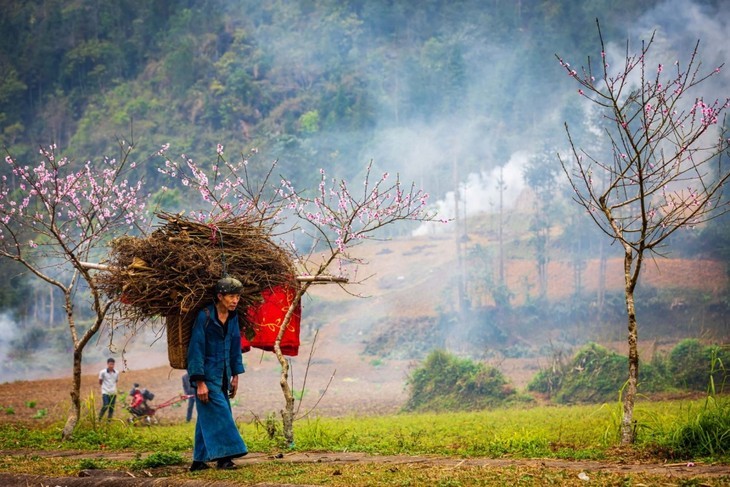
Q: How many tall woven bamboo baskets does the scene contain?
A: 1